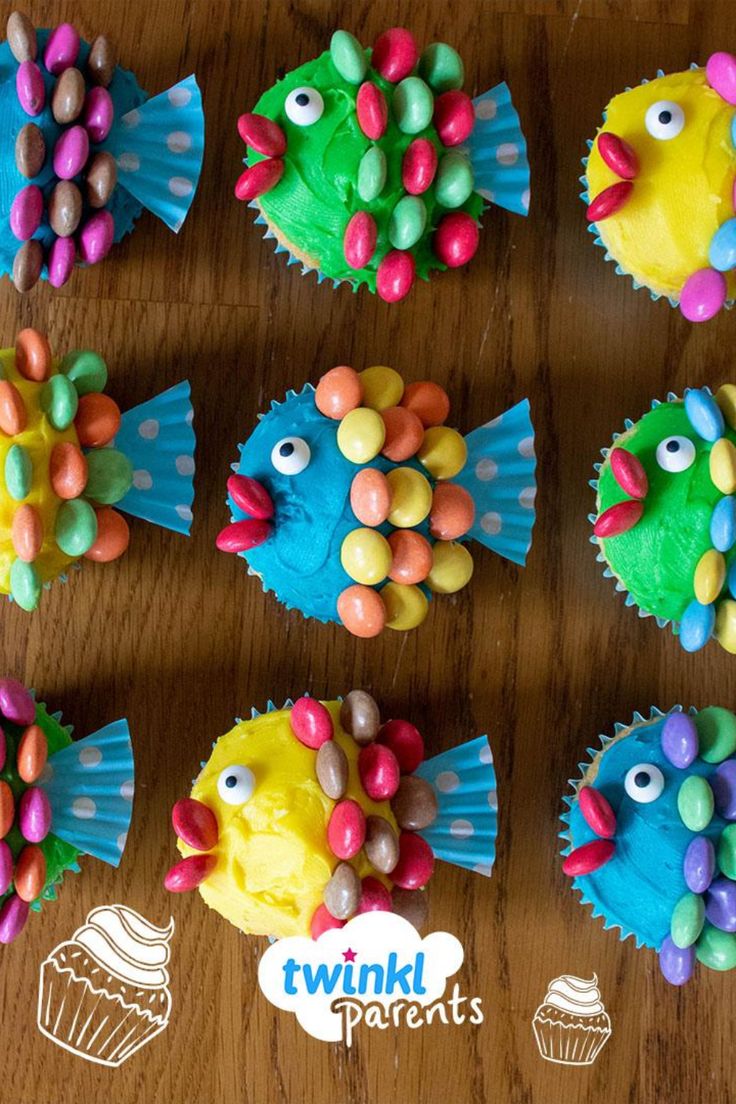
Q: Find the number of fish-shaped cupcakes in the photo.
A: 9